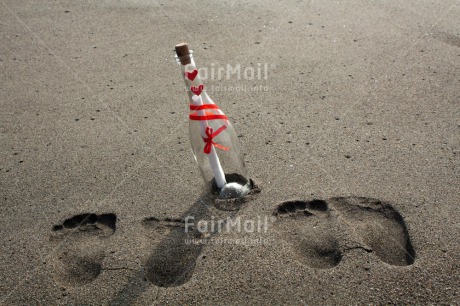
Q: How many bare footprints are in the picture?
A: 4